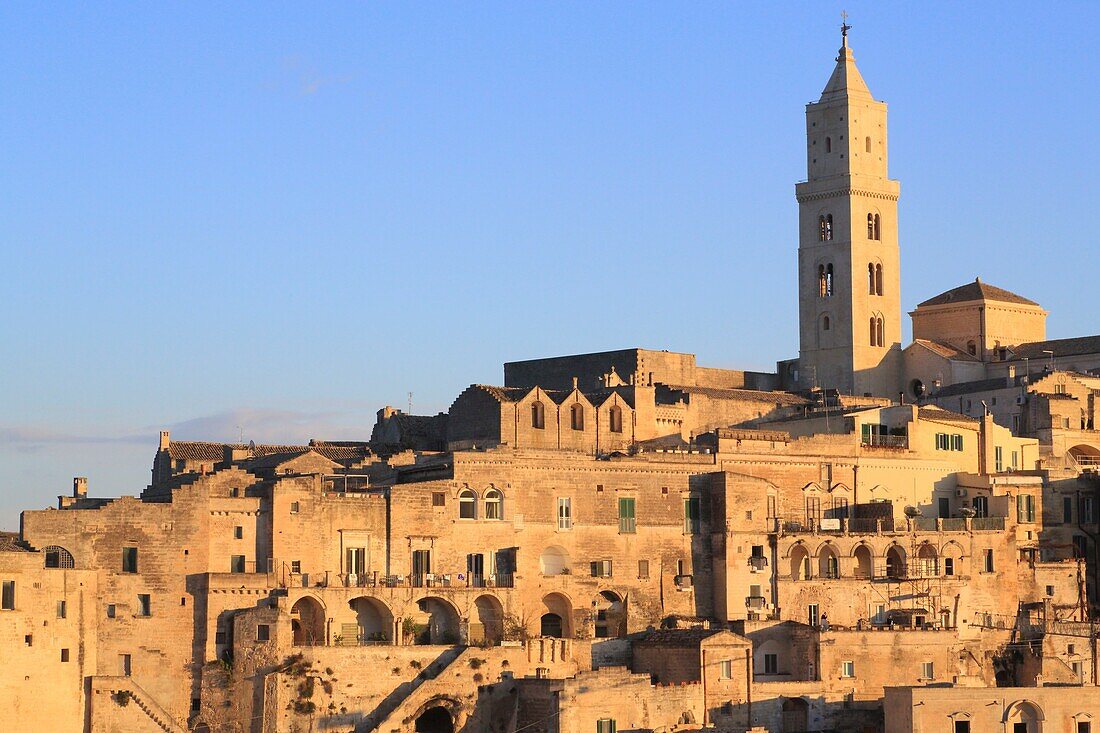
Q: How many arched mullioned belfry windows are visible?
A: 5